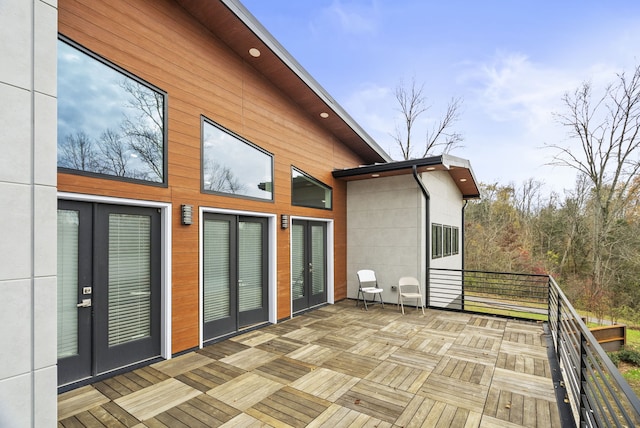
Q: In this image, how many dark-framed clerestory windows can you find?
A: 3